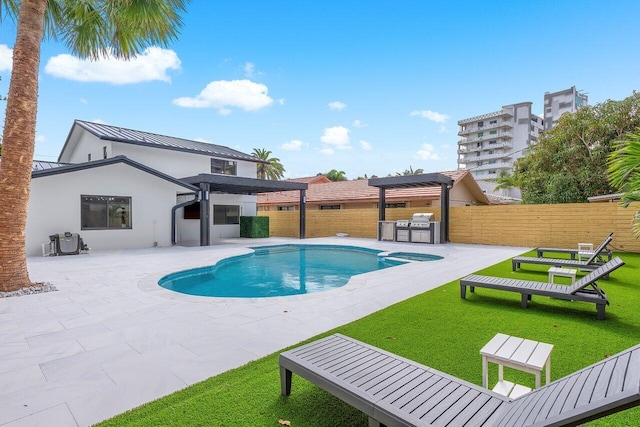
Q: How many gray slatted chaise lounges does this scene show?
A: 4